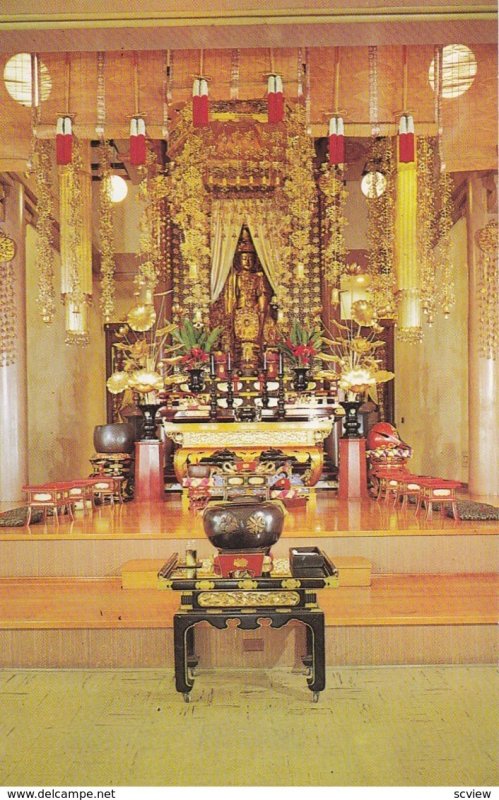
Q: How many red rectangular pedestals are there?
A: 2